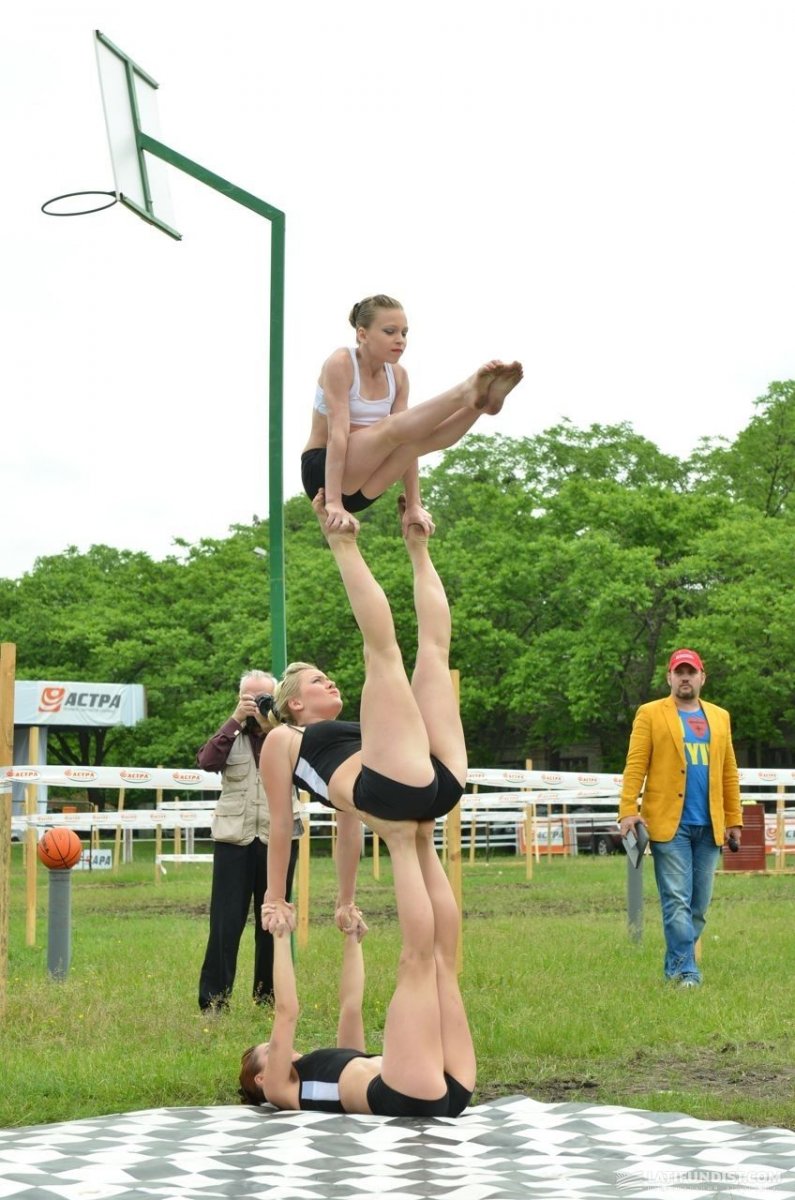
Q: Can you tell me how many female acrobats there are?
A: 3